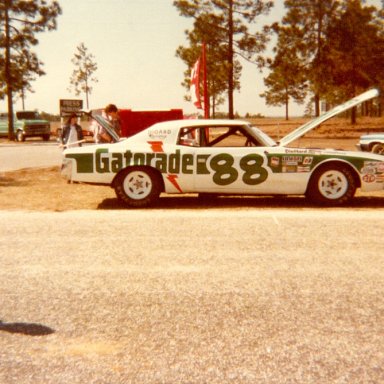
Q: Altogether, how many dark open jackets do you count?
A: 1